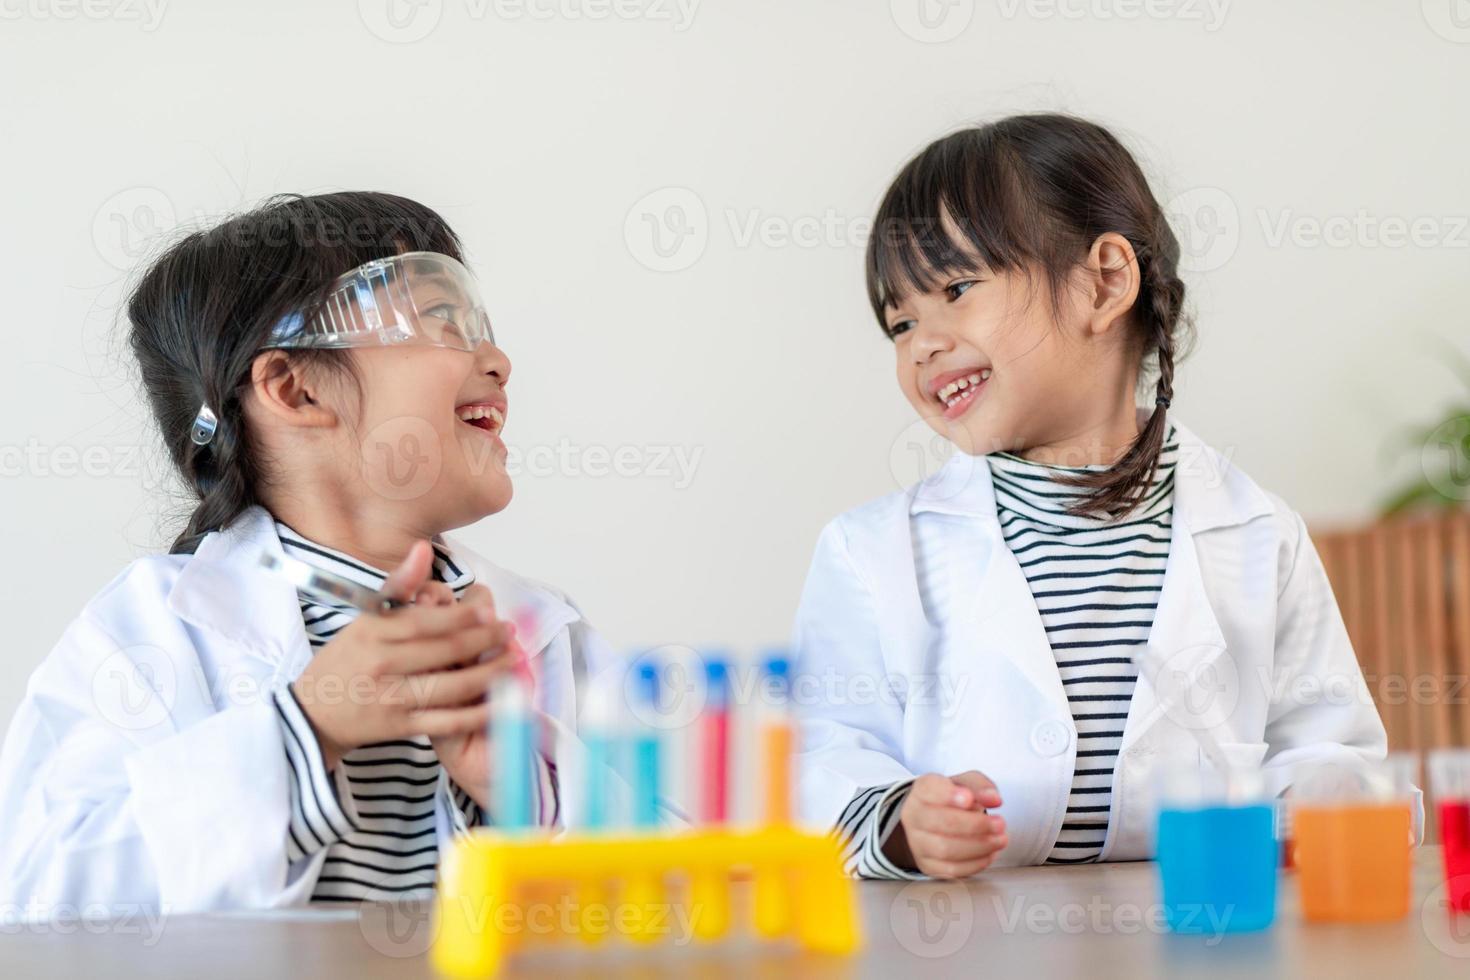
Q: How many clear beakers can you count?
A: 3